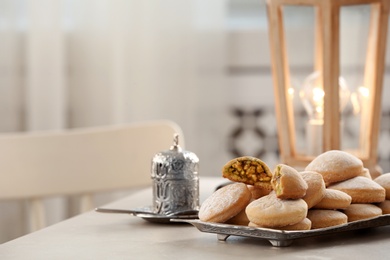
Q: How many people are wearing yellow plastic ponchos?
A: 0